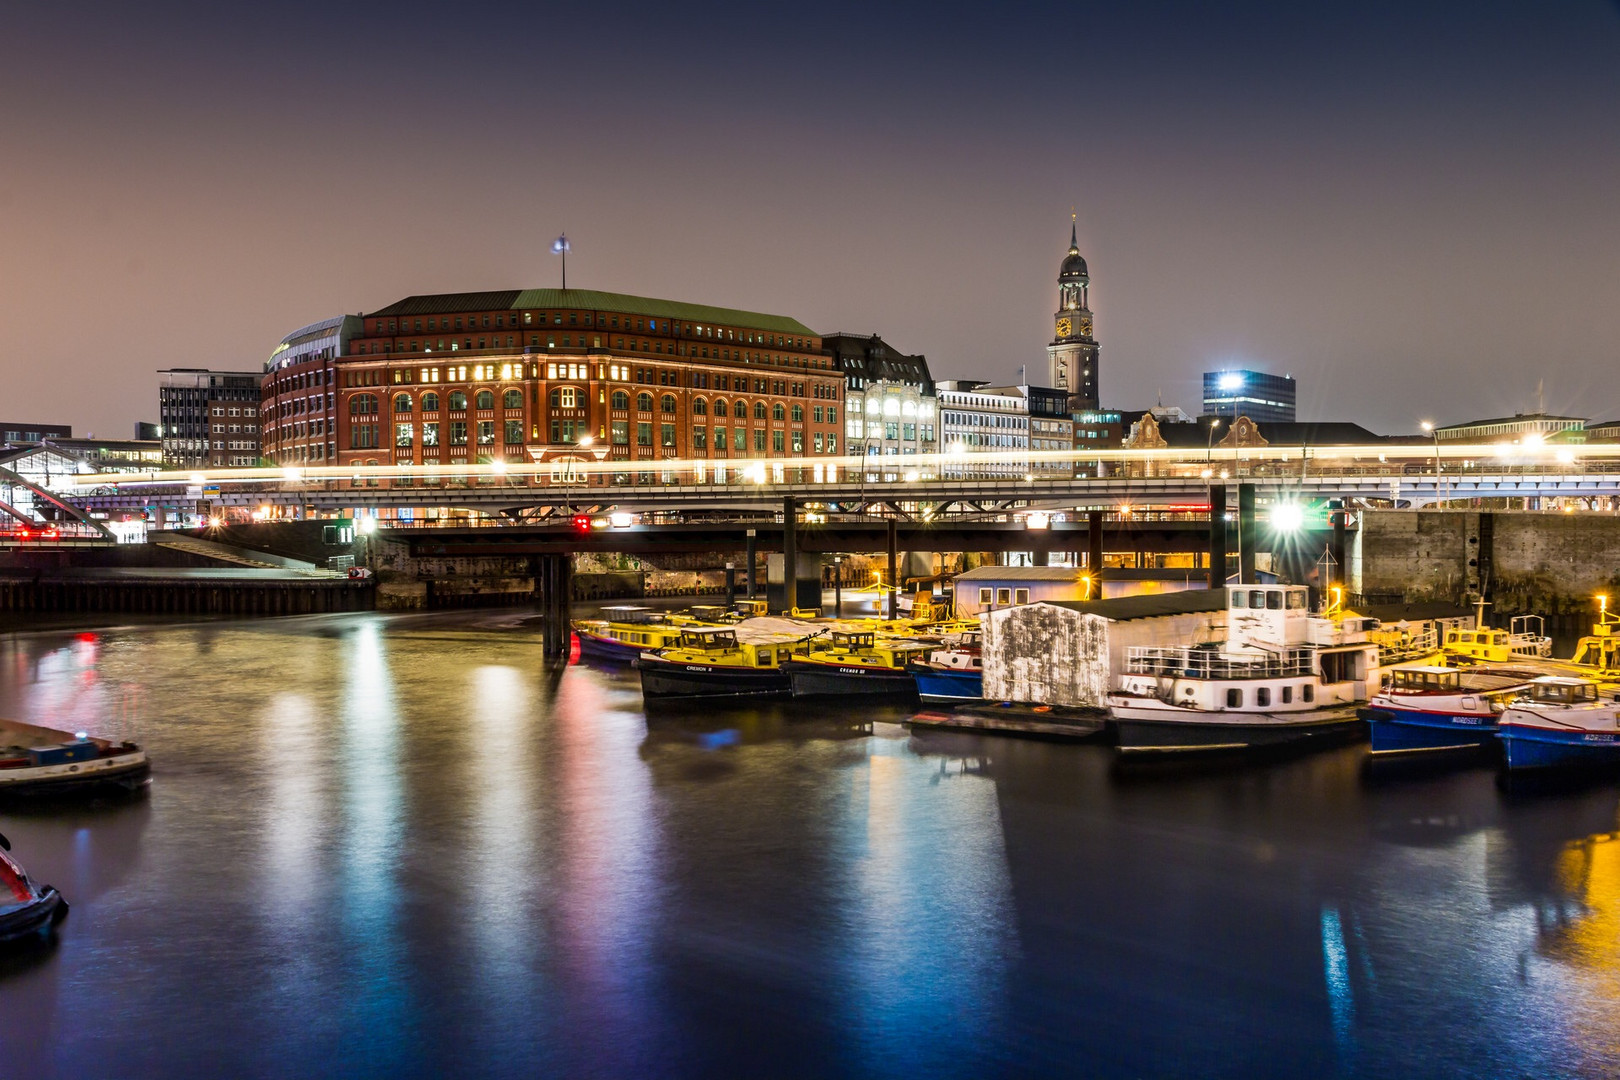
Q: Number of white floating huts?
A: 1